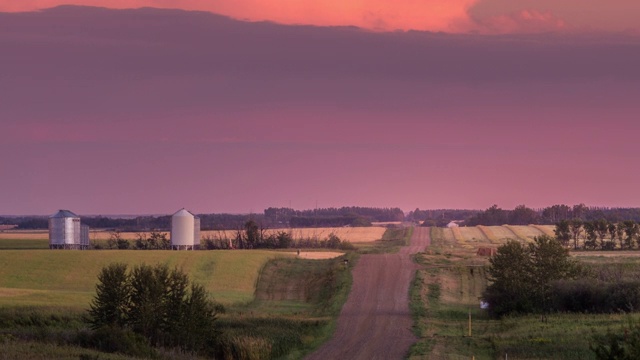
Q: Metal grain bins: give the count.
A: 4